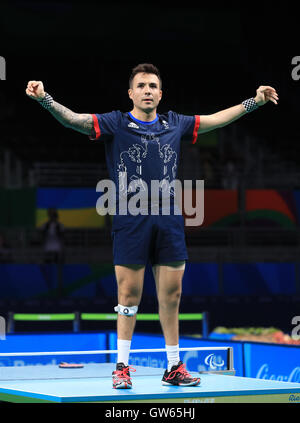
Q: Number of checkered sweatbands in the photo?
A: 2